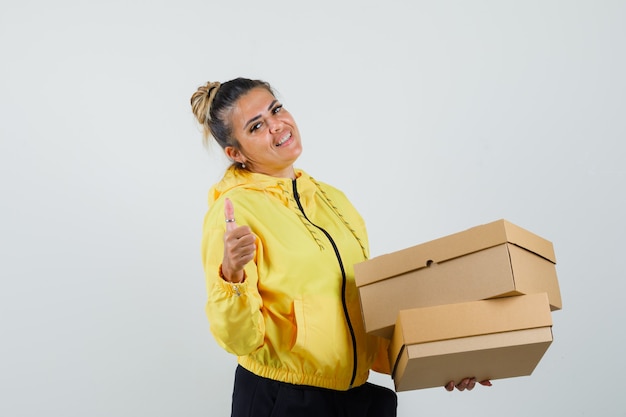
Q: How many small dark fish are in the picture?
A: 0